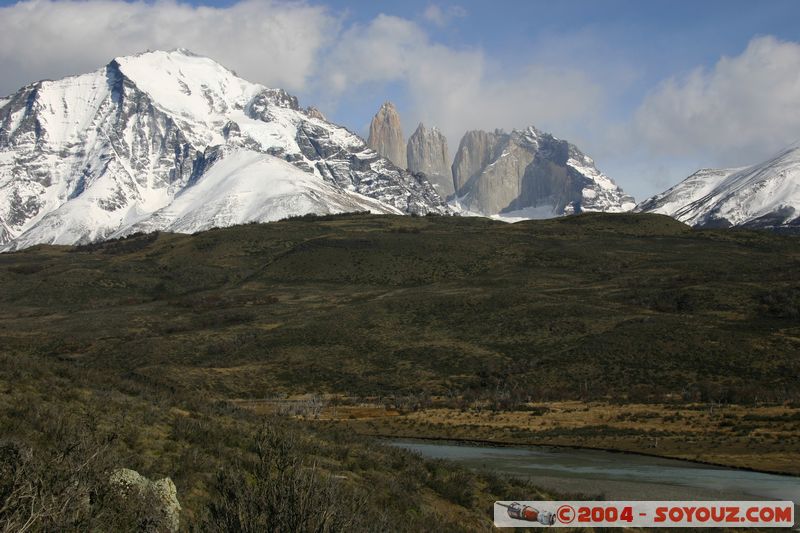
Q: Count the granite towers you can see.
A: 3